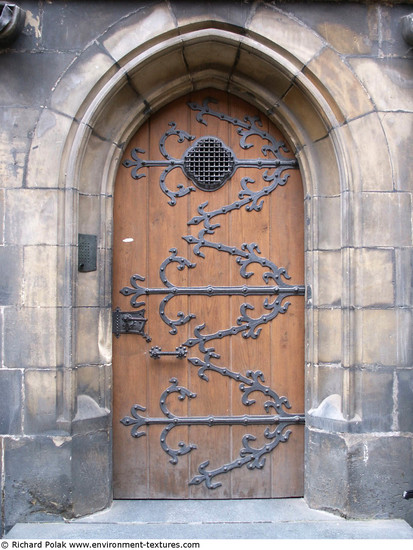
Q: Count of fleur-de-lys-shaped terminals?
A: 9